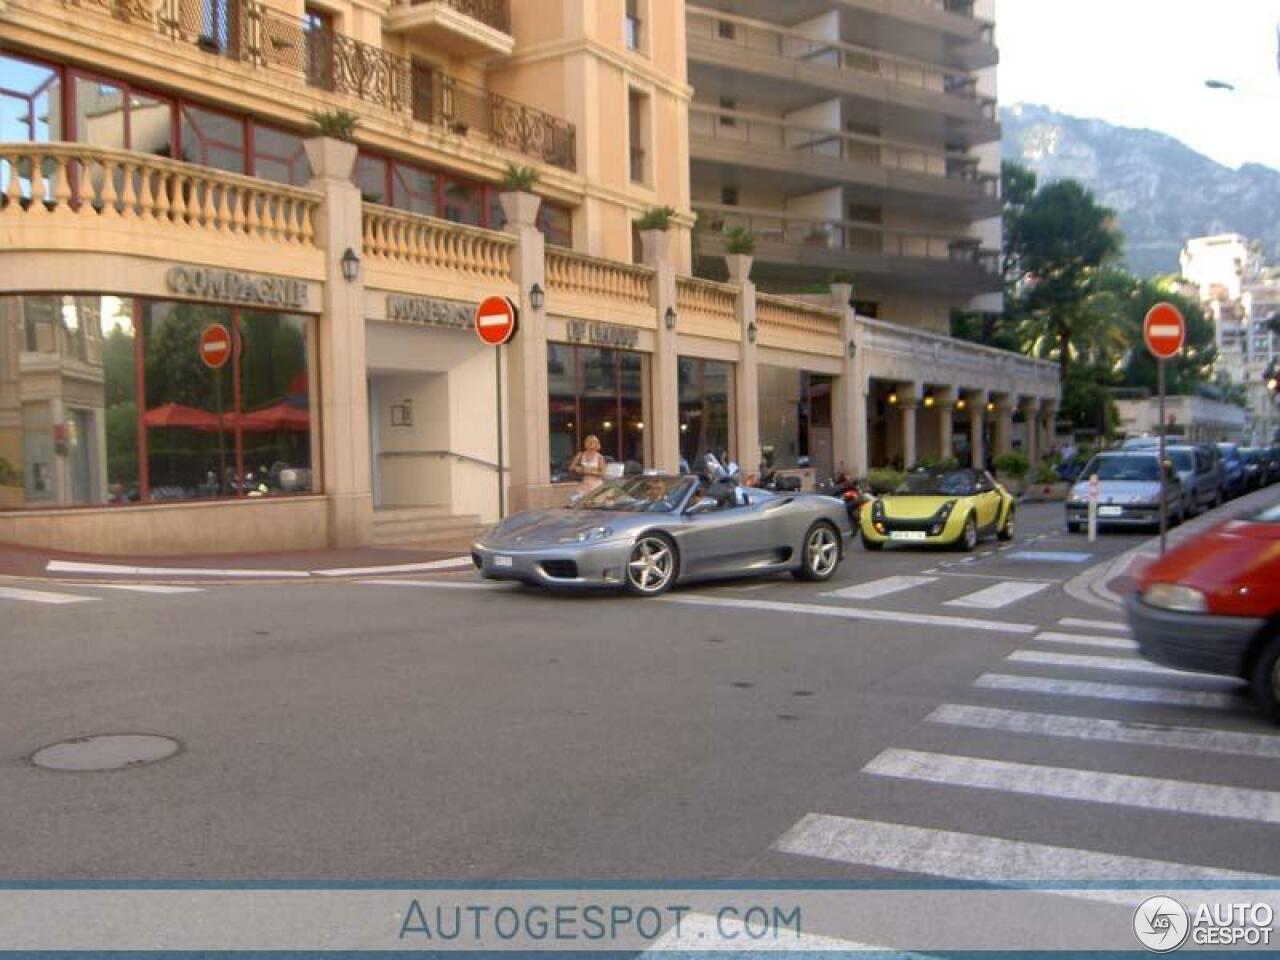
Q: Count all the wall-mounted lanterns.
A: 5